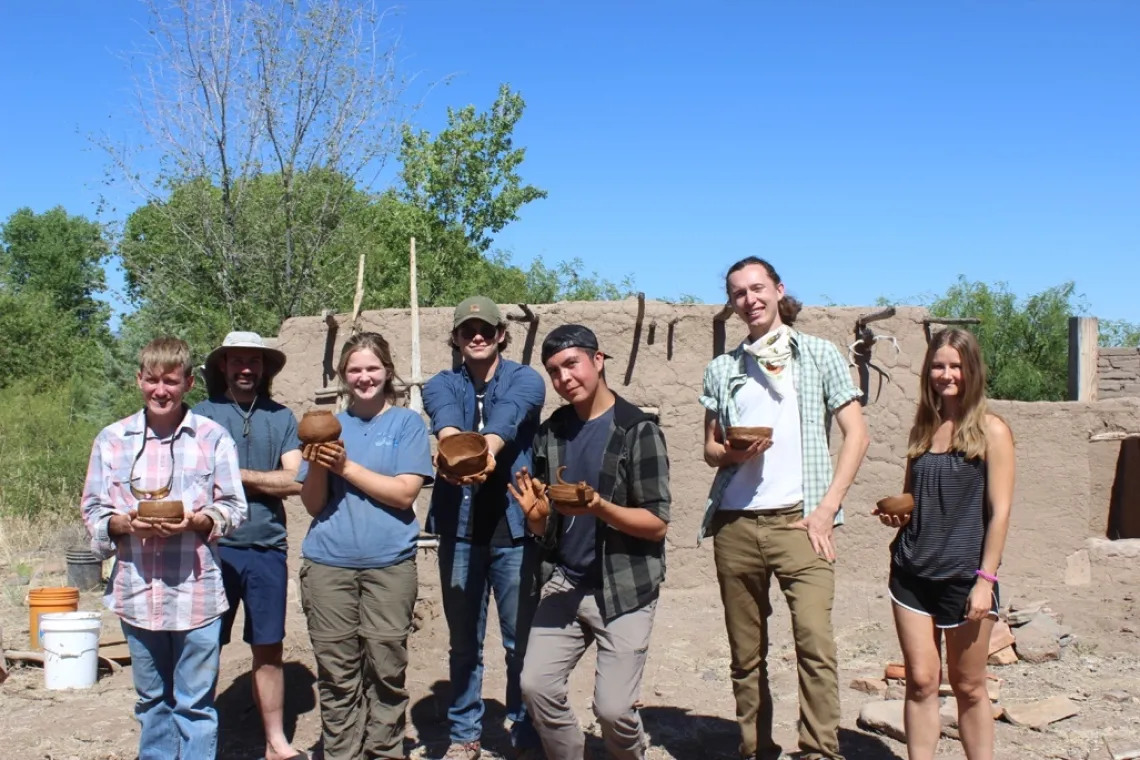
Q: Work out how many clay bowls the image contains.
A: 6